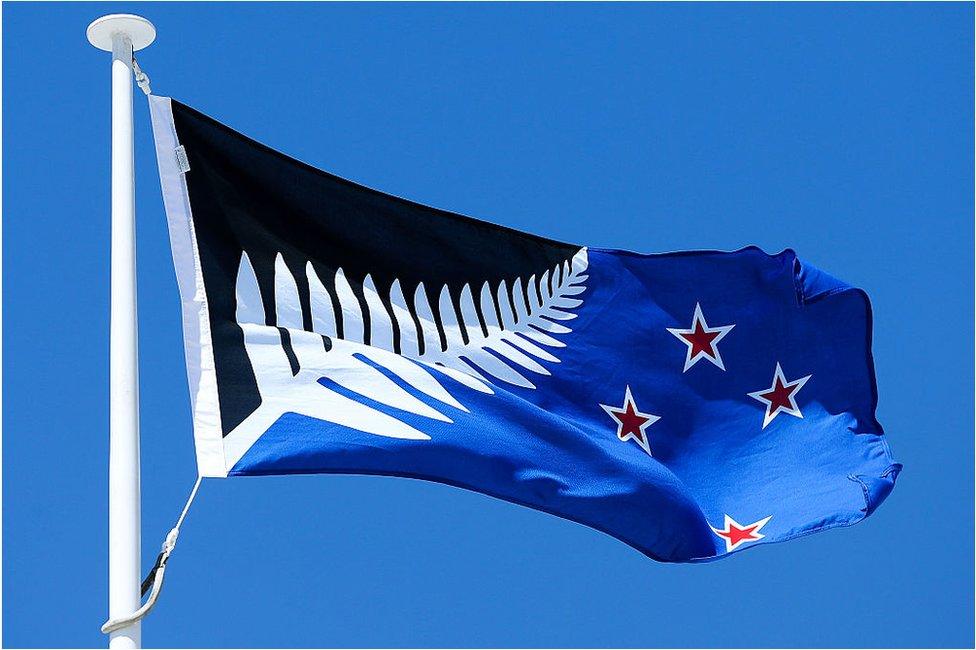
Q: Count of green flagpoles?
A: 0